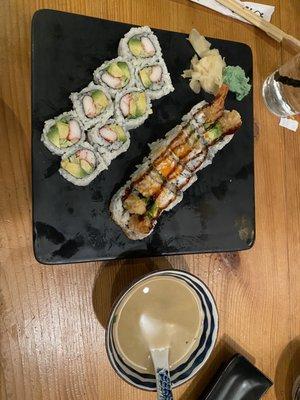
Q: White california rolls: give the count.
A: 8